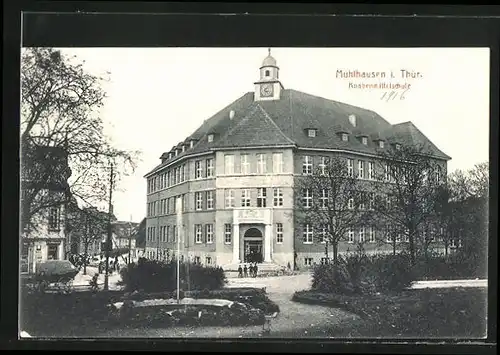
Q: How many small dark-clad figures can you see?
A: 4